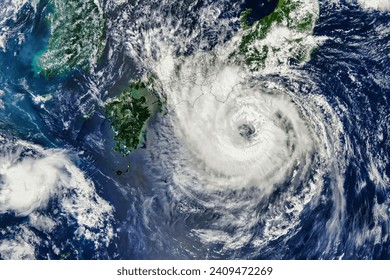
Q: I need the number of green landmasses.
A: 3